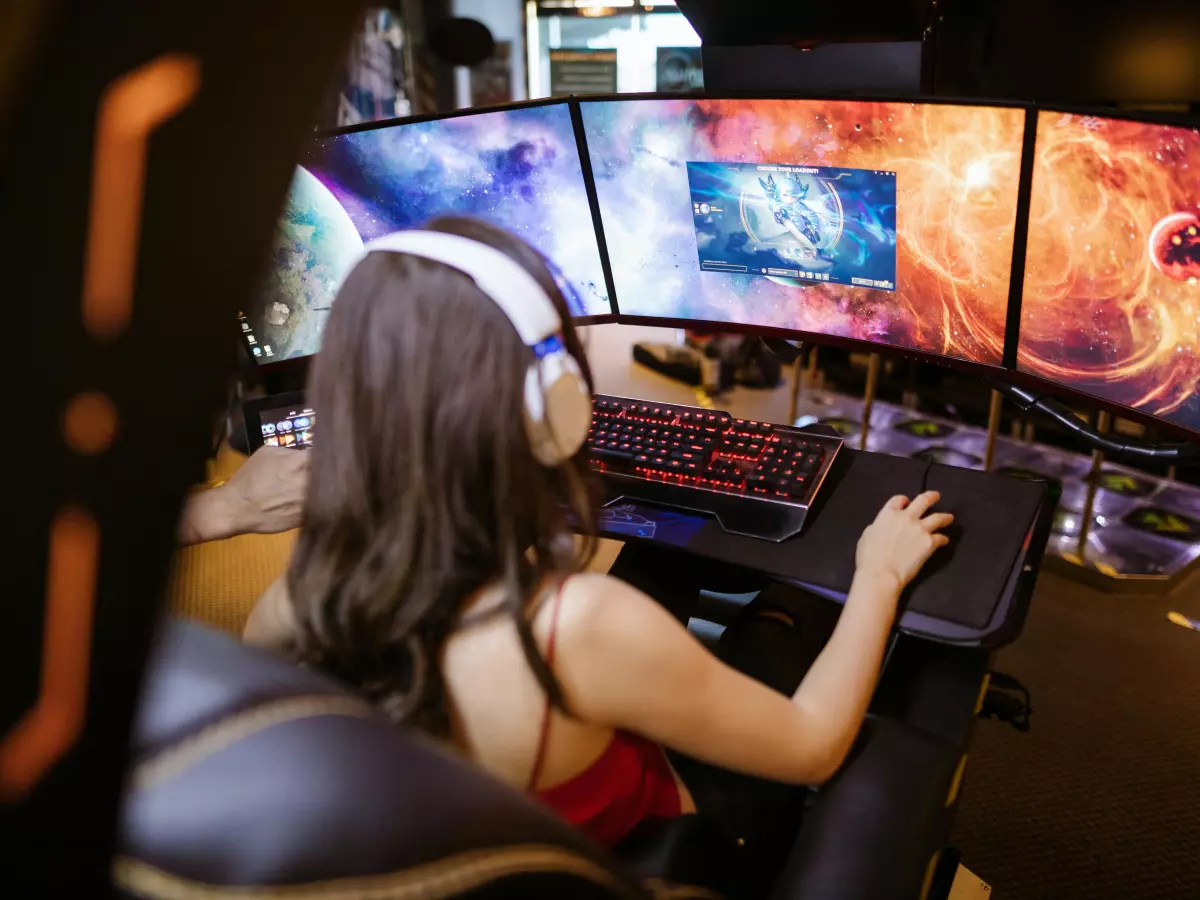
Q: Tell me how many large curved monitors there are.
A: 3